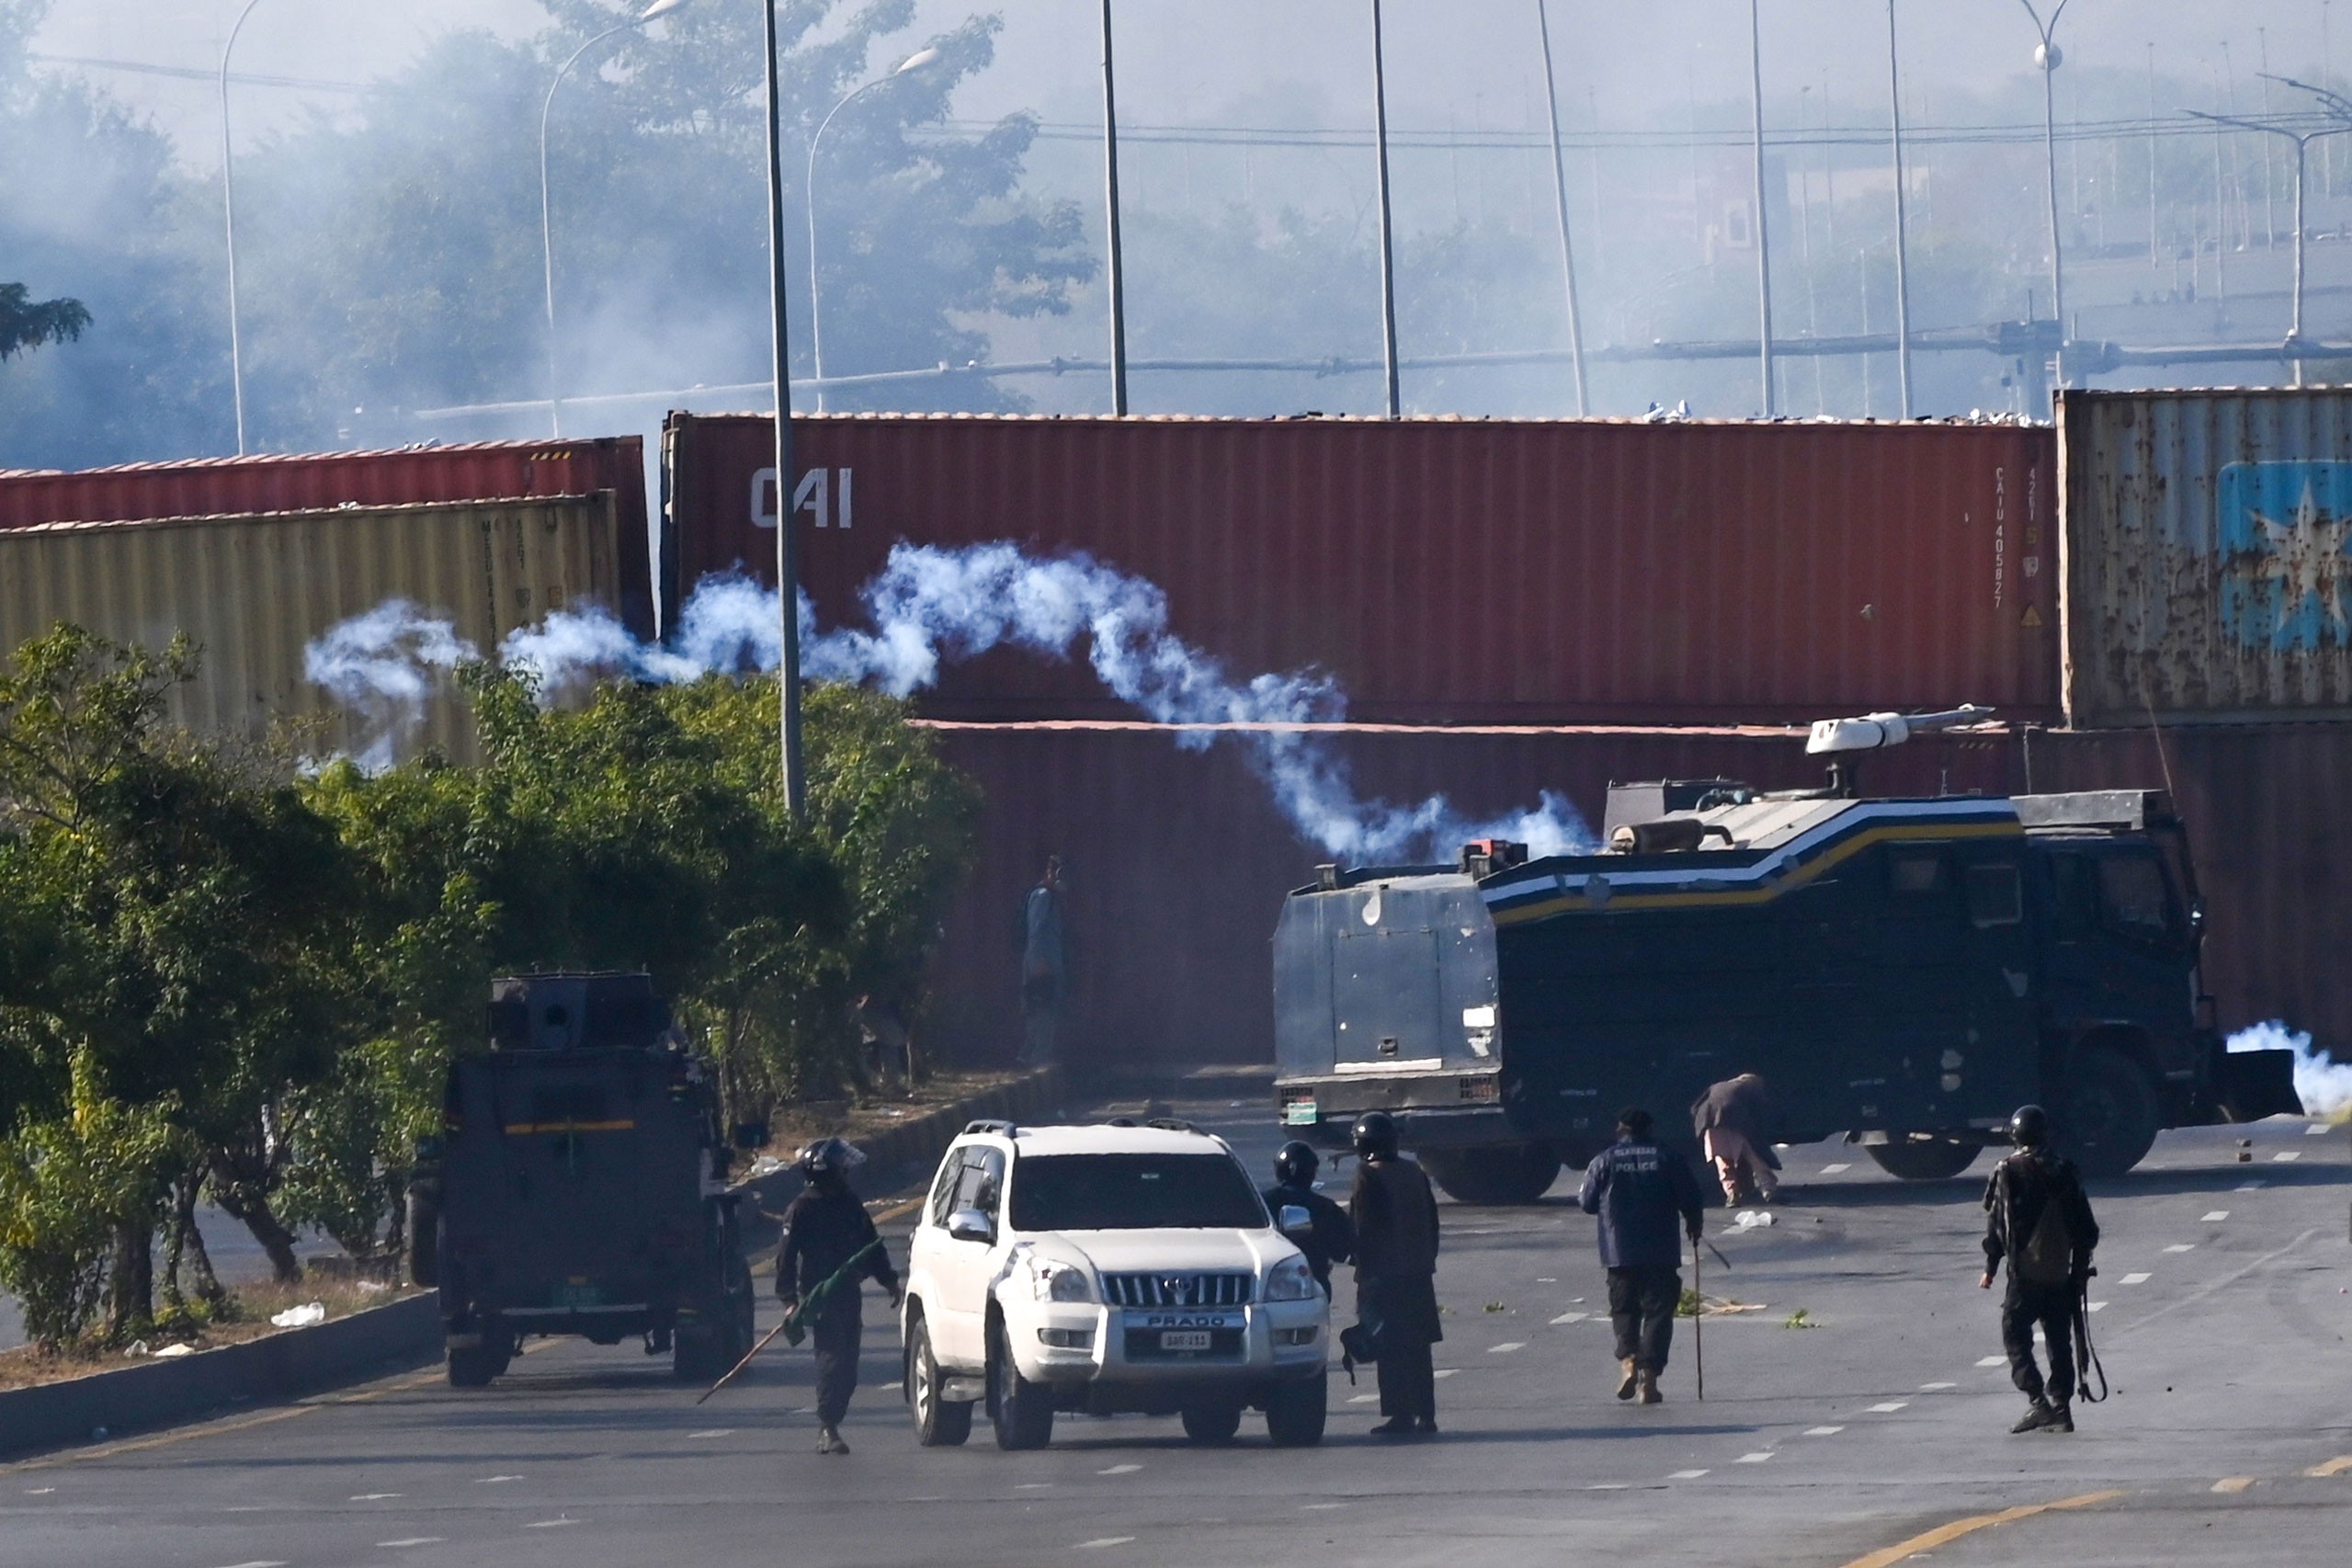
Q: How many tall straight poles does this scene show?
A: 6